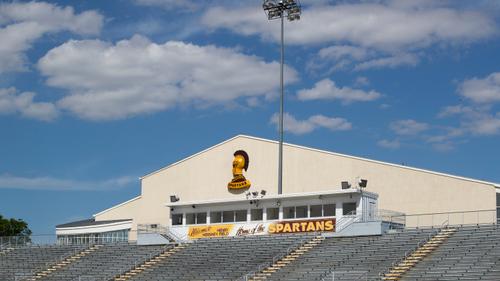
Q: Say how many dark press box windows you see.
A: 13